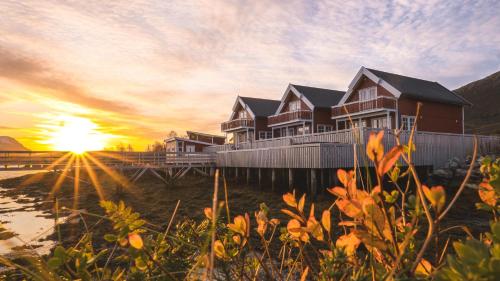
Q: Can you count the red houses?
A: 3